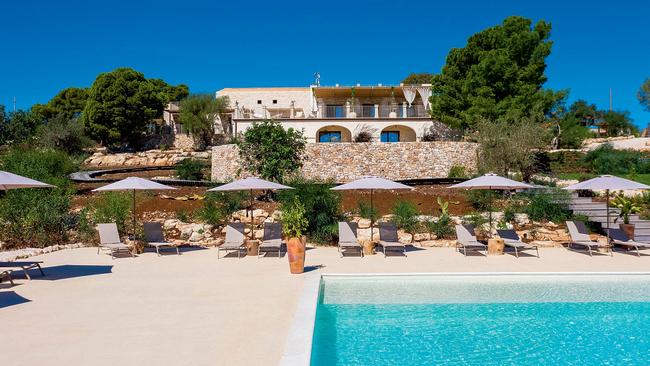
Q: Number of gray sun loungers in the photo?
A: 12